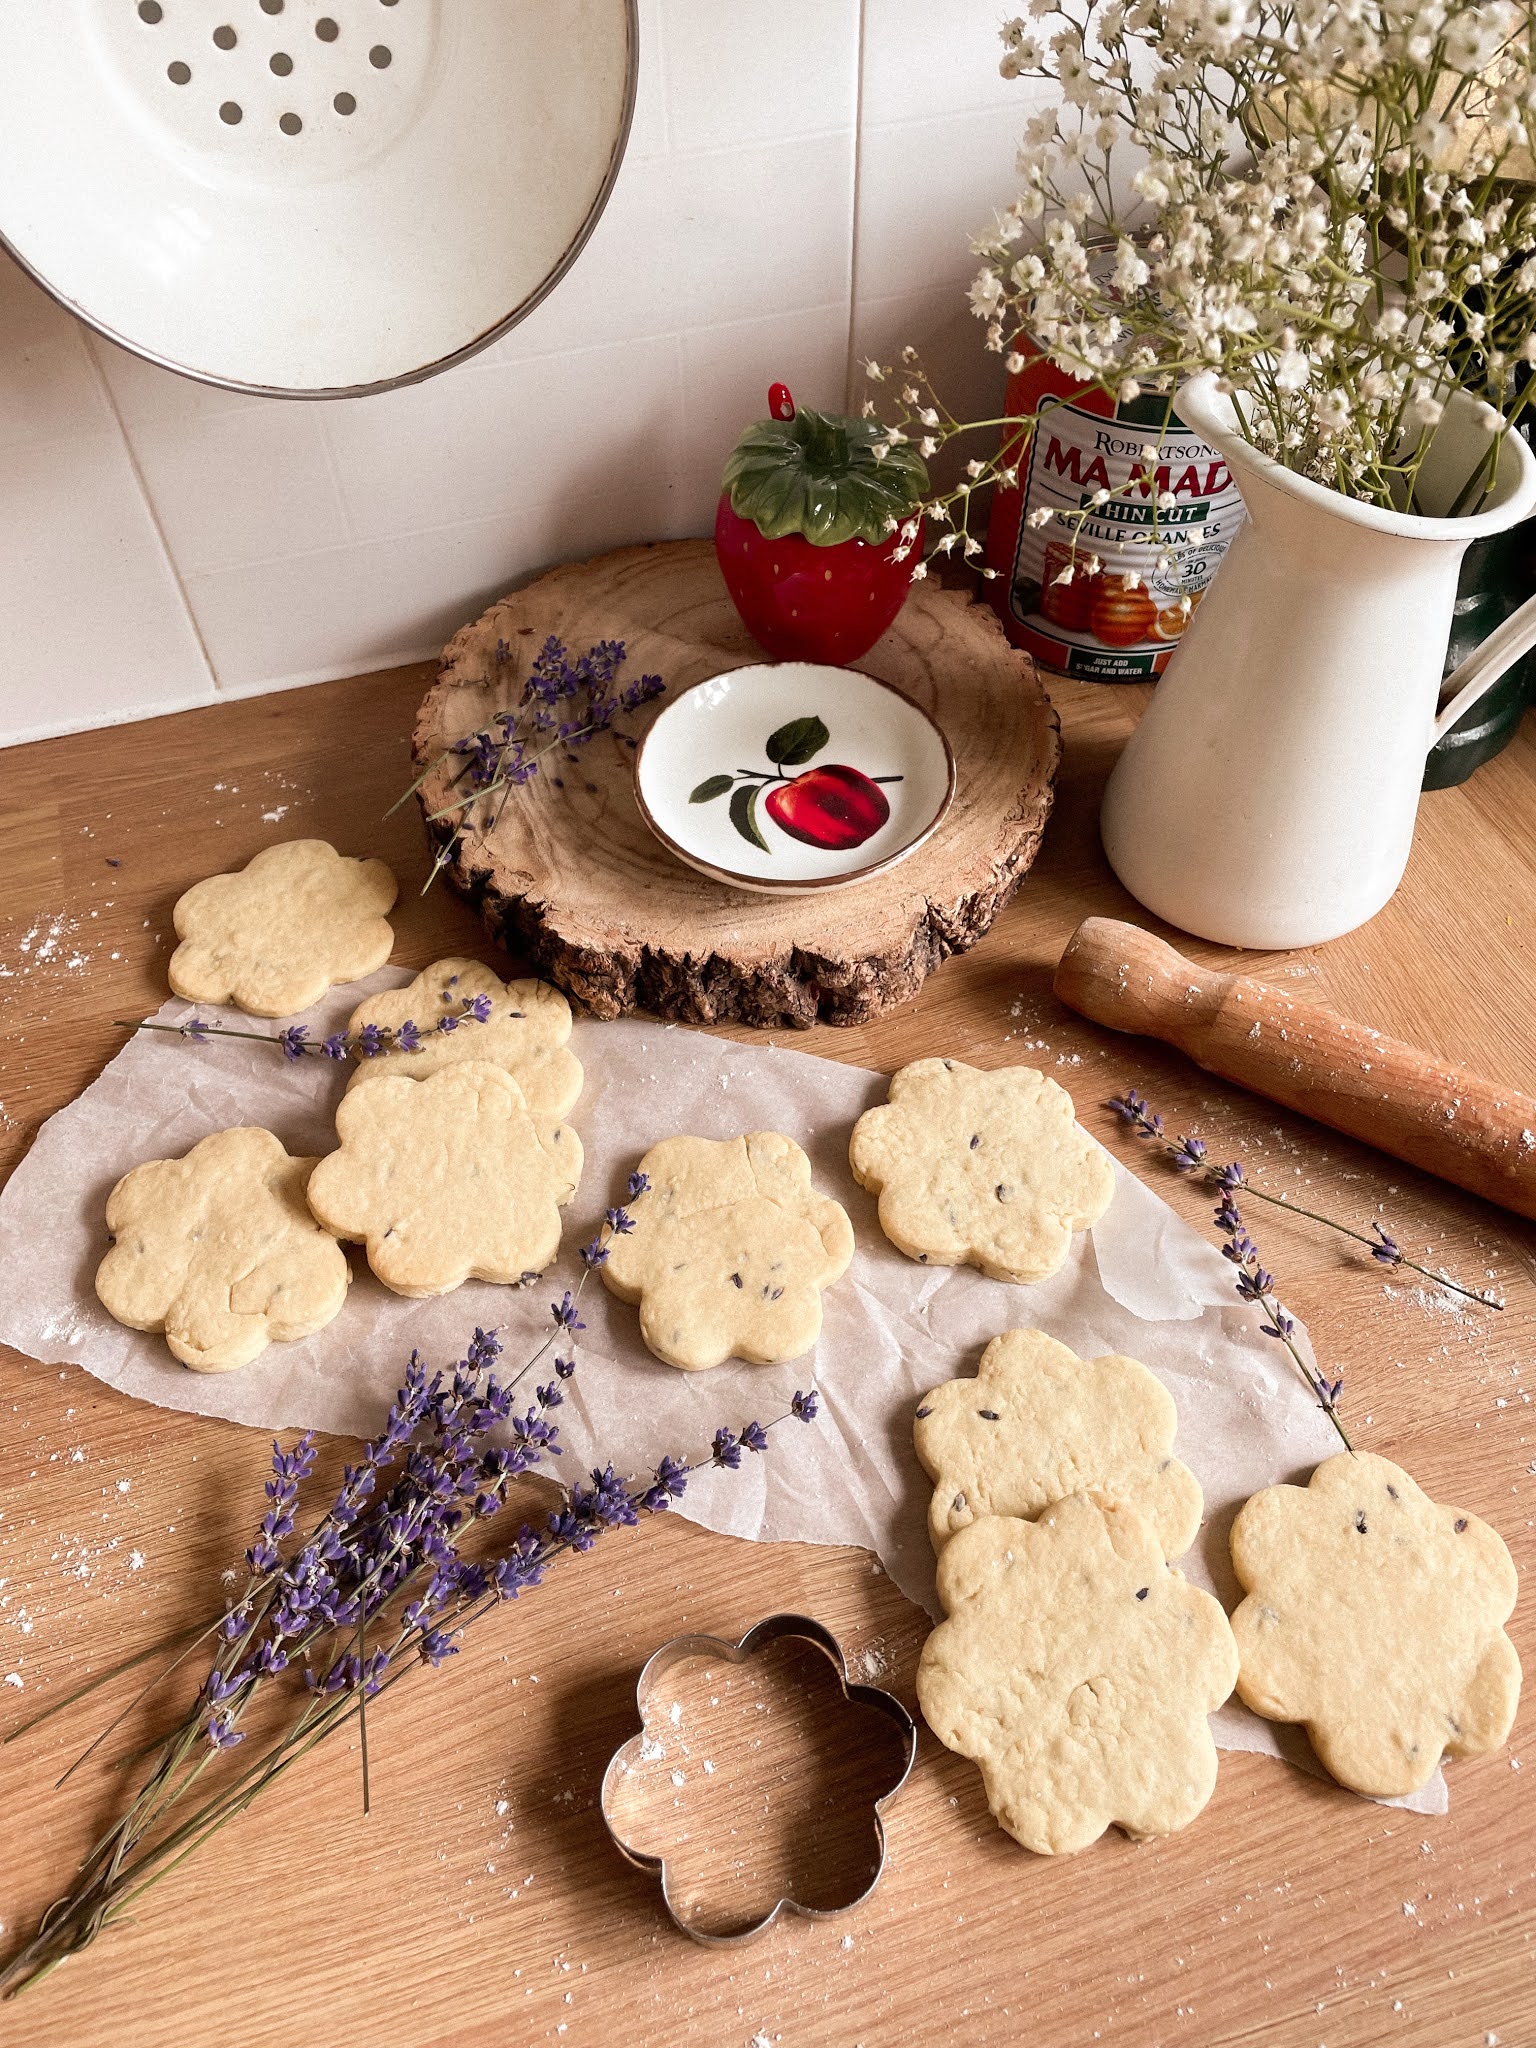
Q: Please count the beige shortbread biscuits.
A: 9